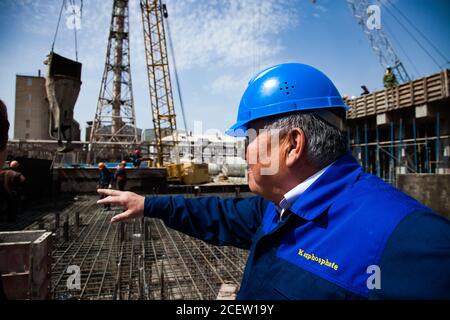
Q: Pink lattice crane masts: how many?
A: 0